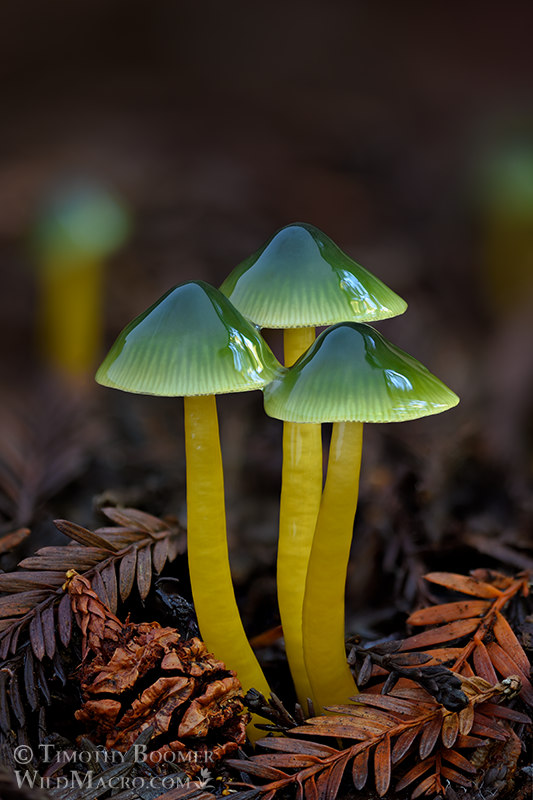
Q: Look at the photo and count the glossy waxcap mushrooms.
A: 3